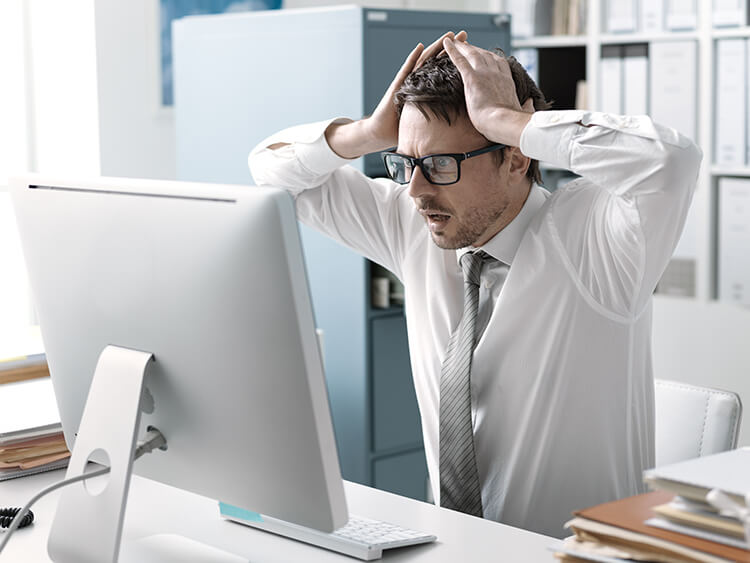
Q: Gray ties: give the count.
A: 1